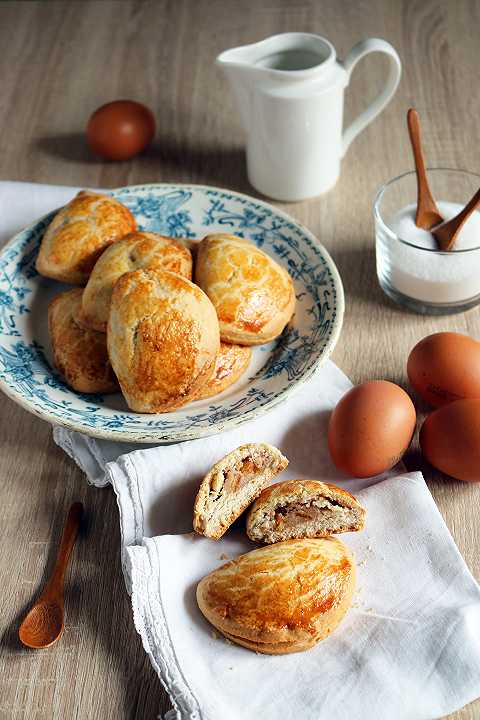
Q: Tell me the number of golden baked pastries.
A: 8